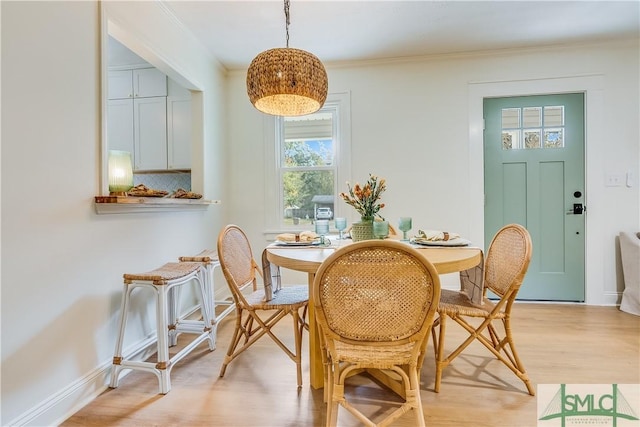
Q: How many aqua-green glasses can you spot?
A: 4